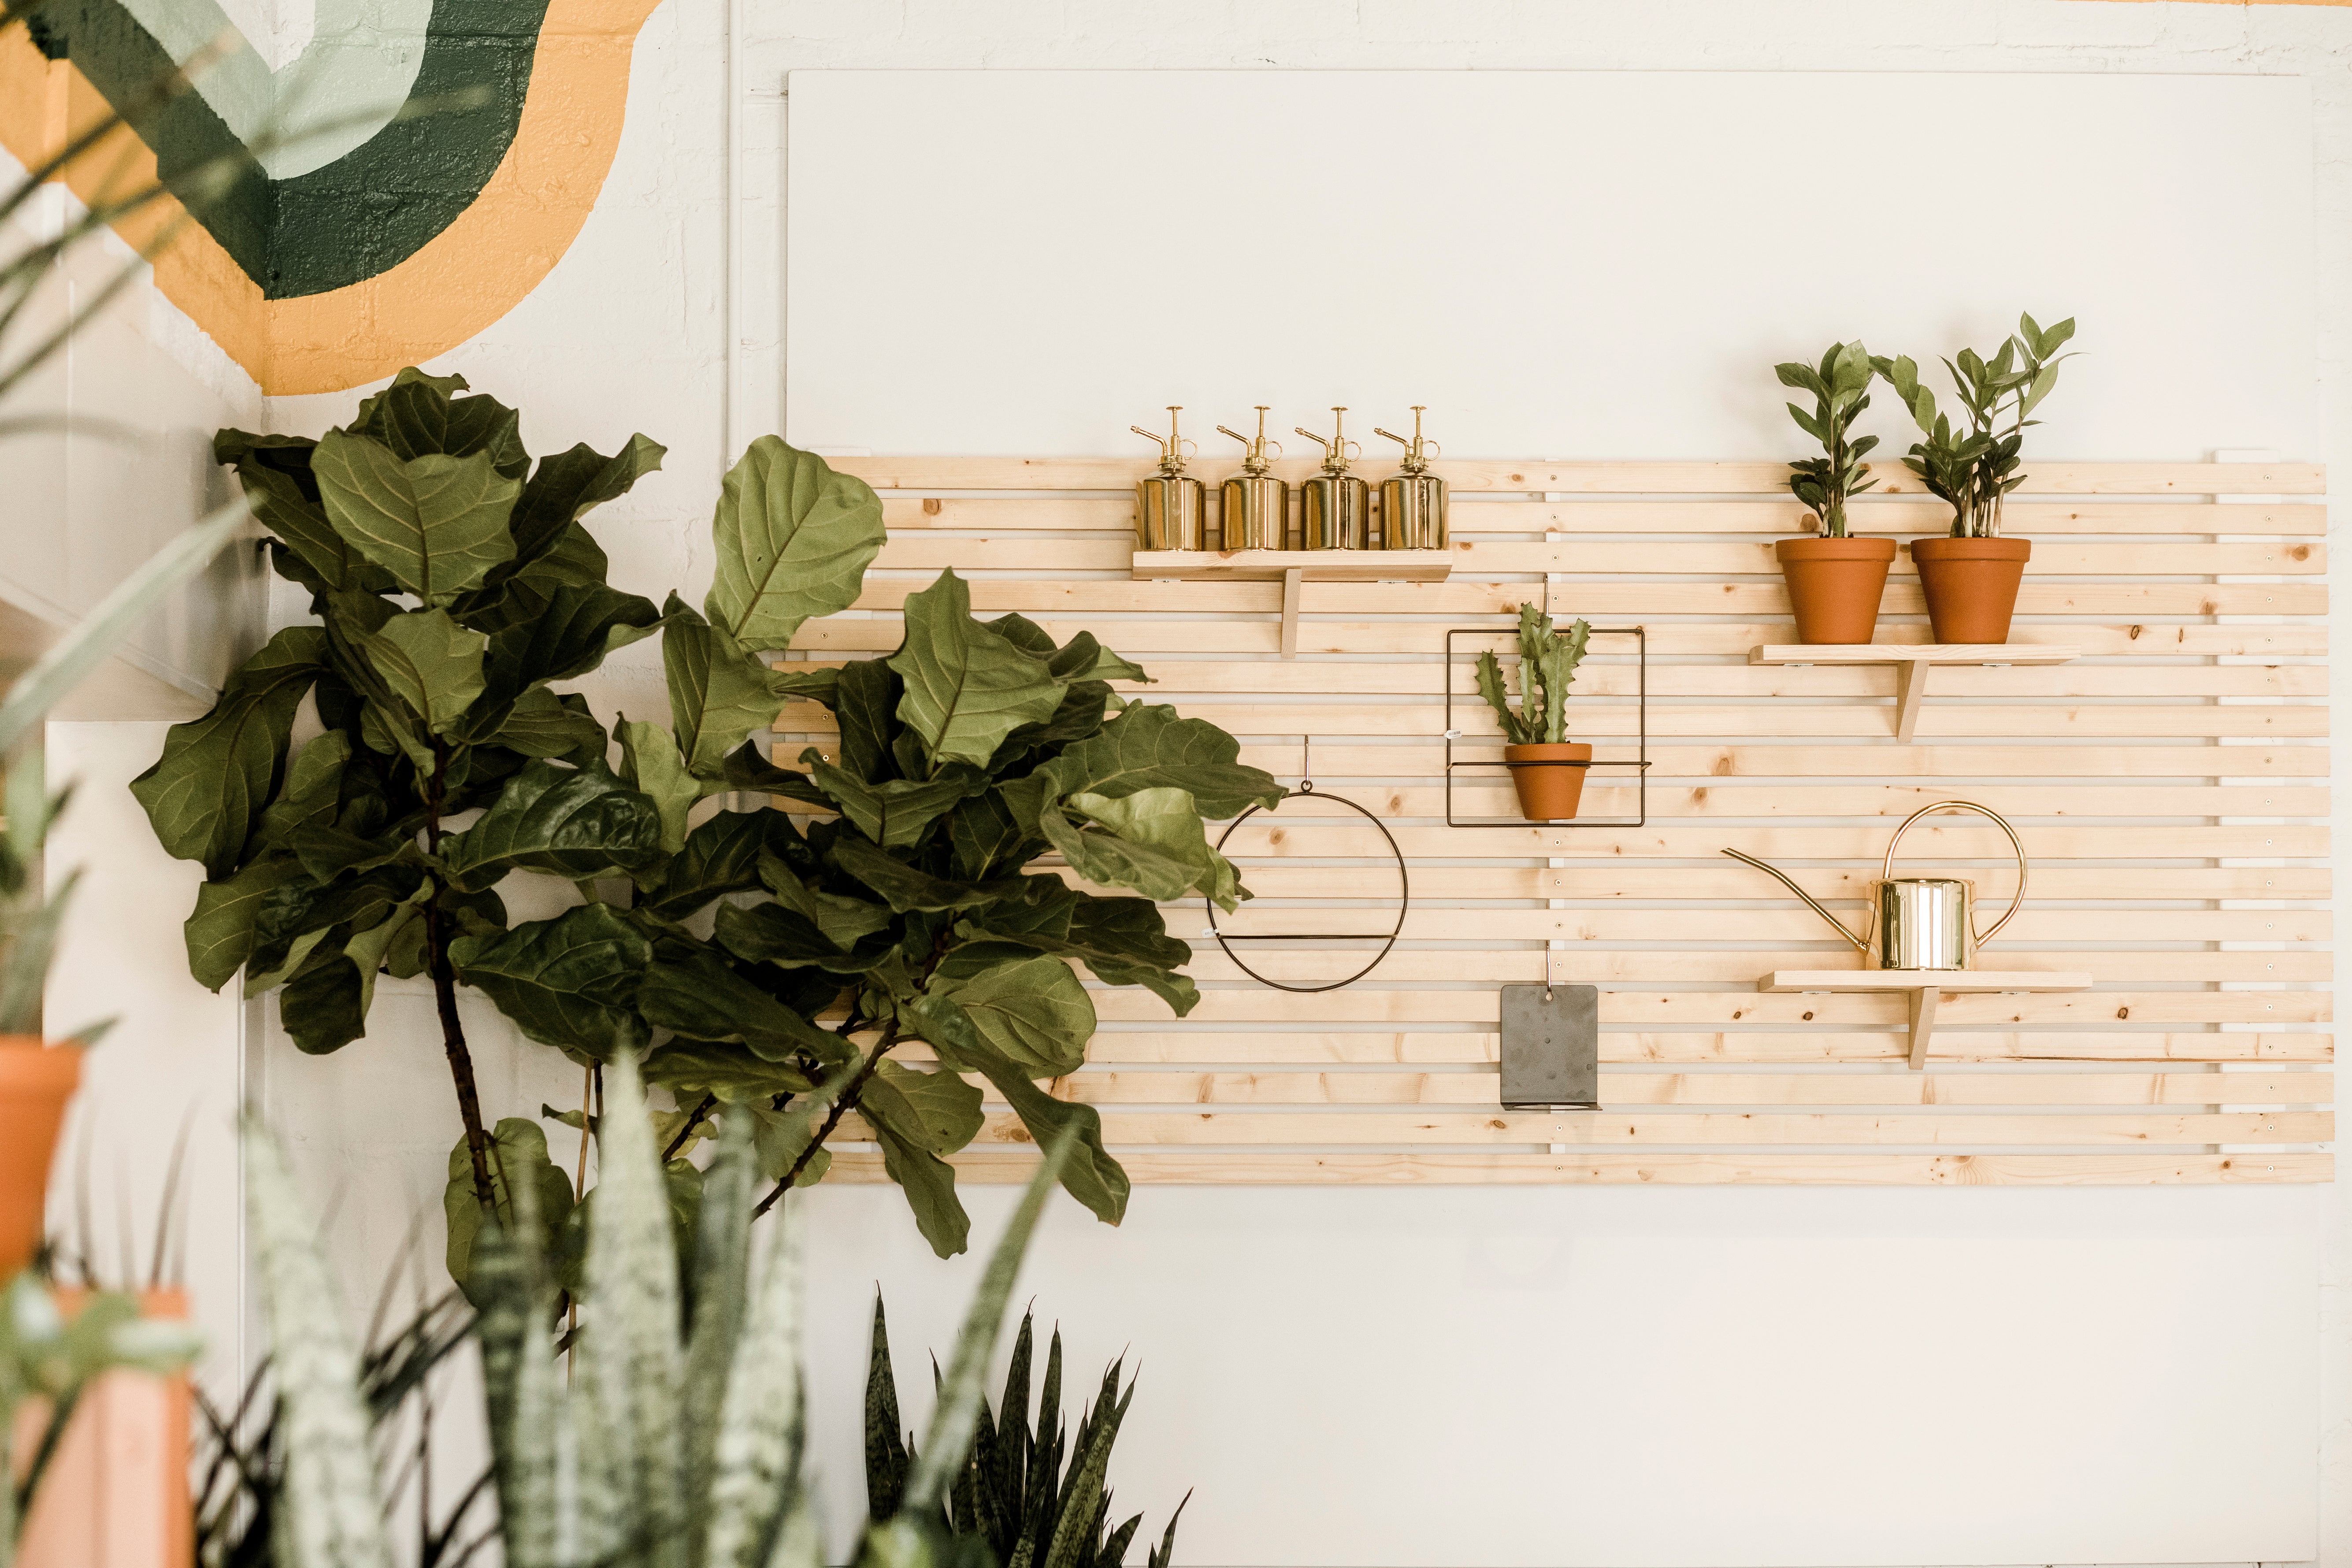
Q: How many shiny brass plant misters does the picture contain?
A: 4